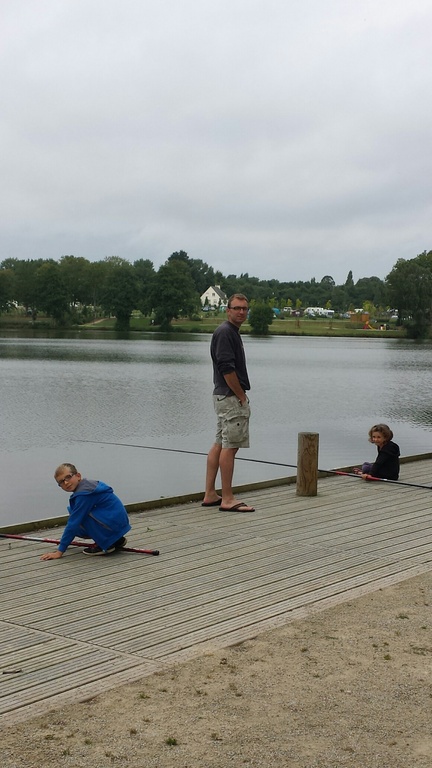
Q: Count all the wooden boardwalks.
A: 1